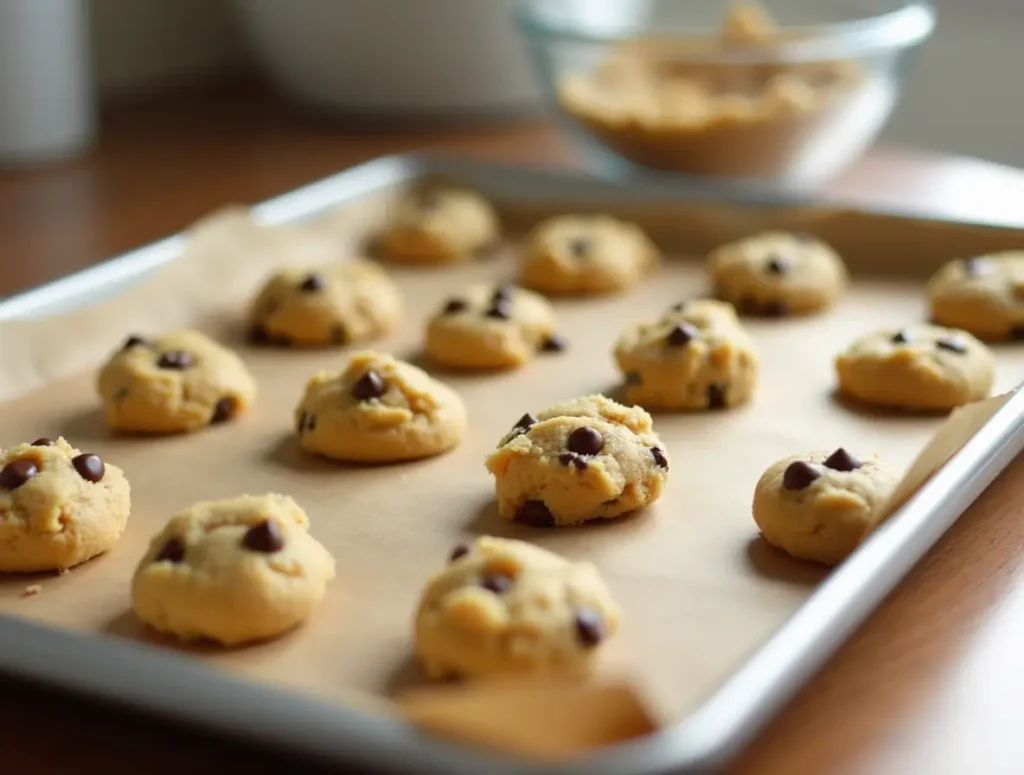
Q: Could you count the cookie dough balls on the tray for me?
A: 15